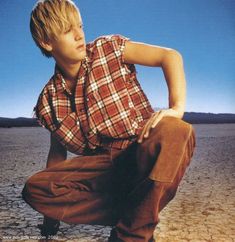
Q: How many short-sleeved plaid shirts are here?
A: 1